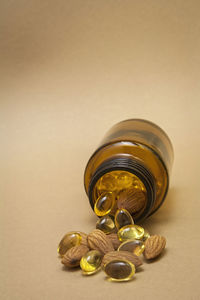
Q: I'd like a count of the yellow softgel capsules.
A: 8